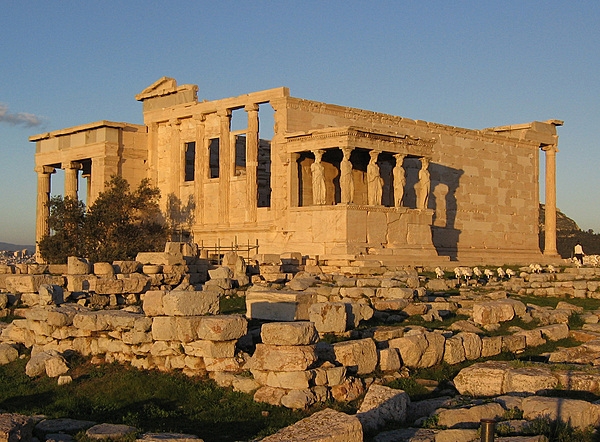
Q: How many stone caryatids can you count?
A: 5